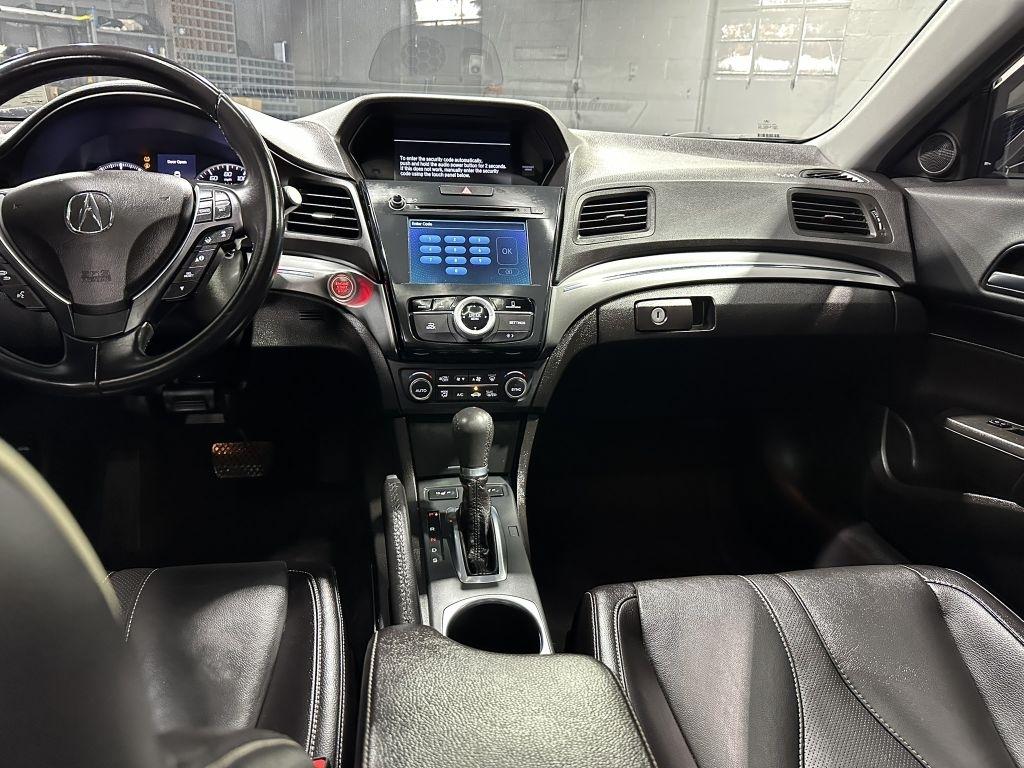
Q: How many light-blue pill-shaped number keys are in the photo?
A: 10